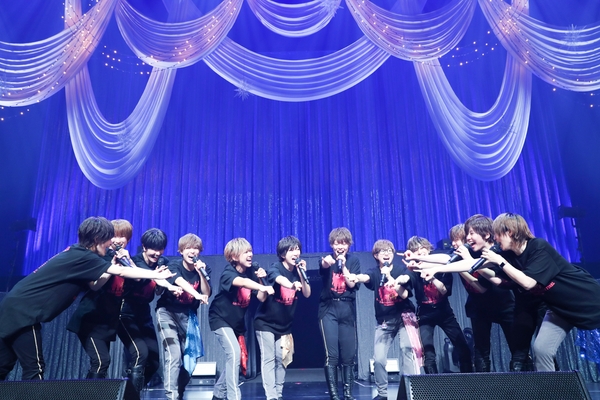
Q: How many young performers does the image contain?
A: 12